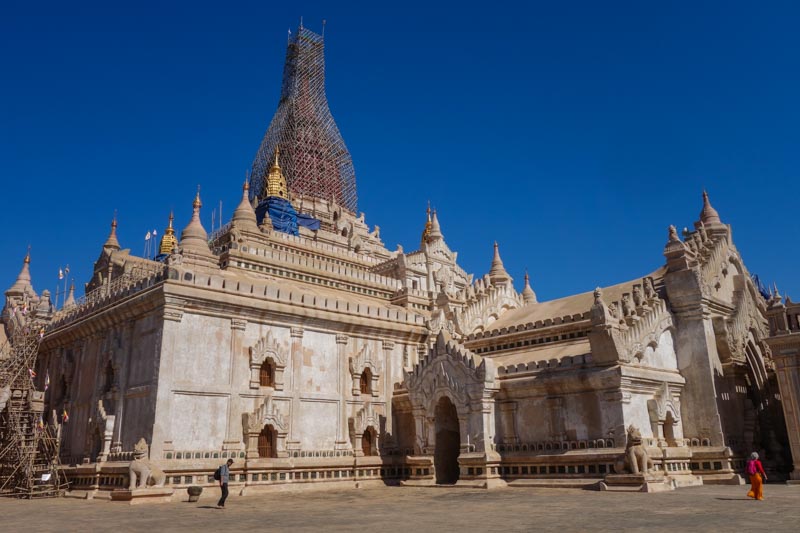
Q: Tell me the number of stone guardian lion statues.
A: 2